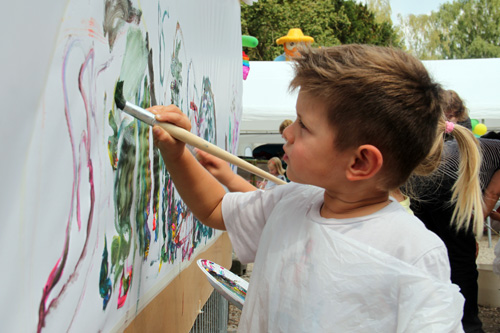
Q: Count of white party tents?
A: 1